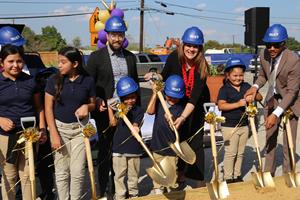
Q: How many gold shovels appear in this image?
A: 7